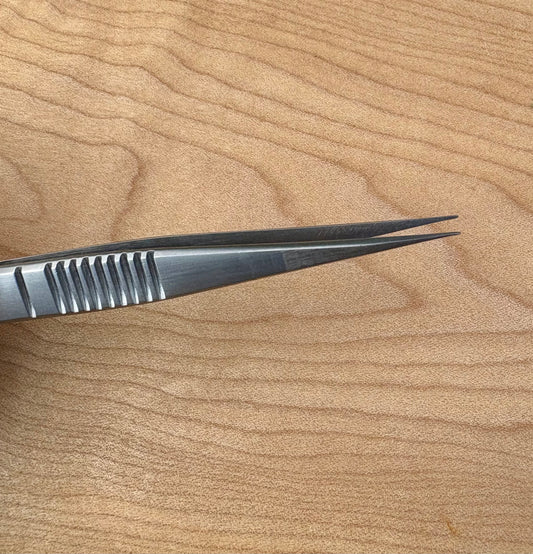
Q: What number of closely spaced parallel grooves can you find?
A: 9